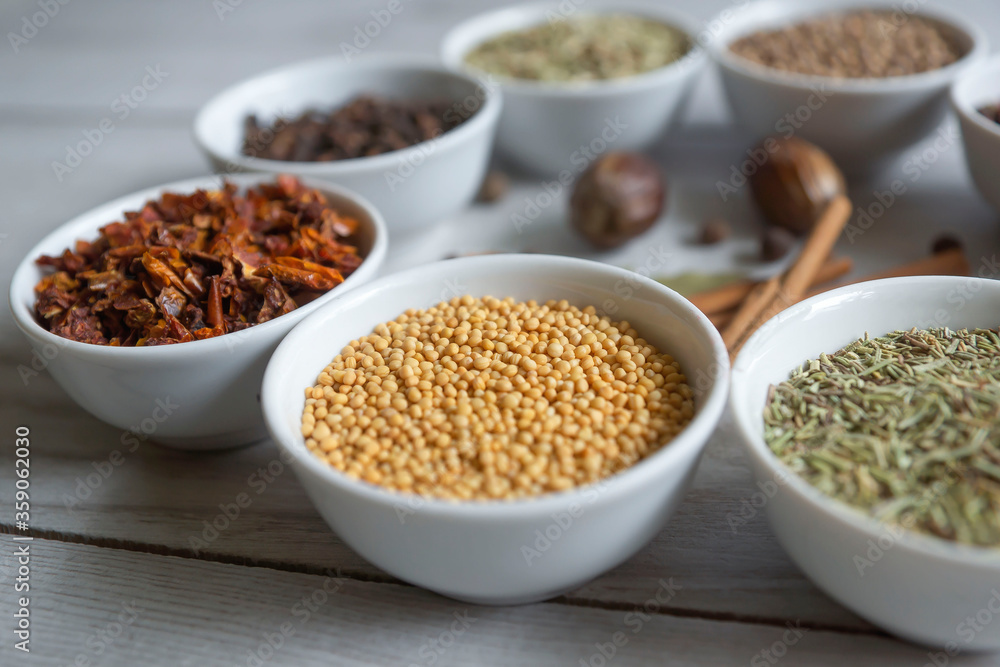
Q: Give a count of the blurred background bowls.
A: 4